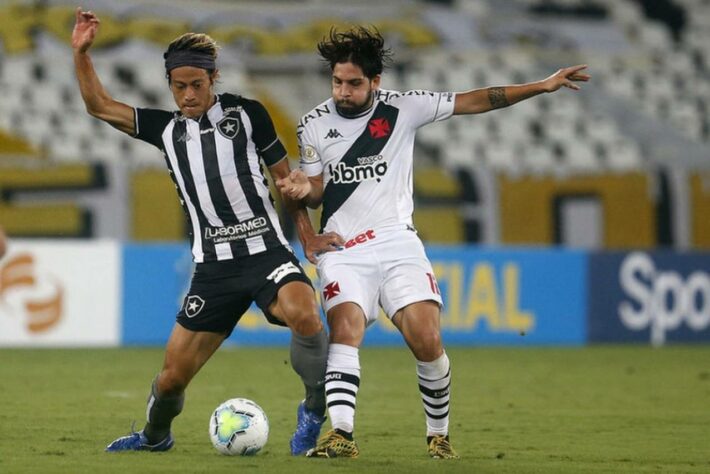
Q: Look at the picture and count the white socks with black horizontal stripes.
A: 2